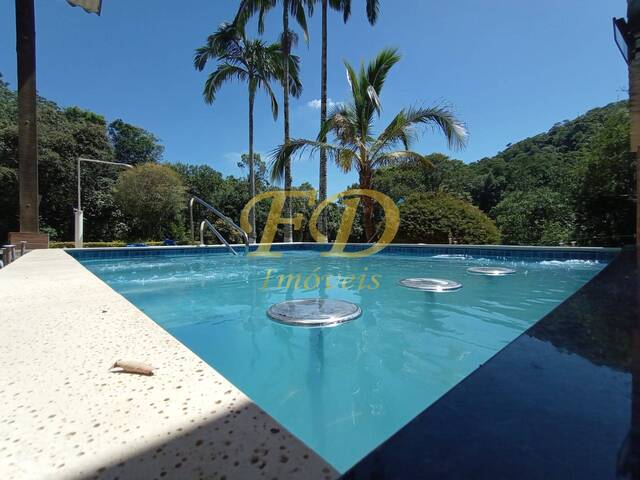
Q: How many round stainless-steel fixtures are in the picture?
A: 3